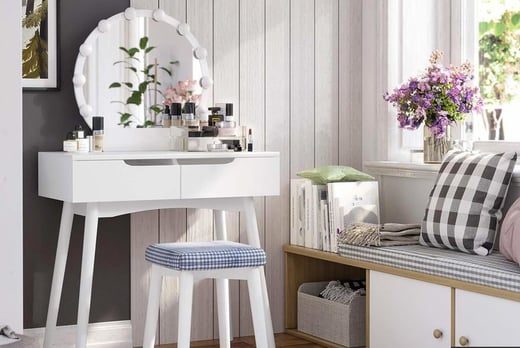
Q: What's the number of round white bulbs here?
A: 10